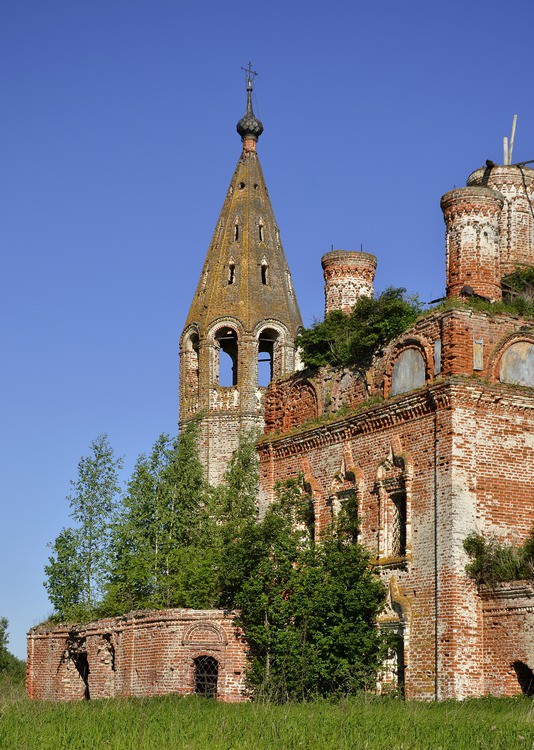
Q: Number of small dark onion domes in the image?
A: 1